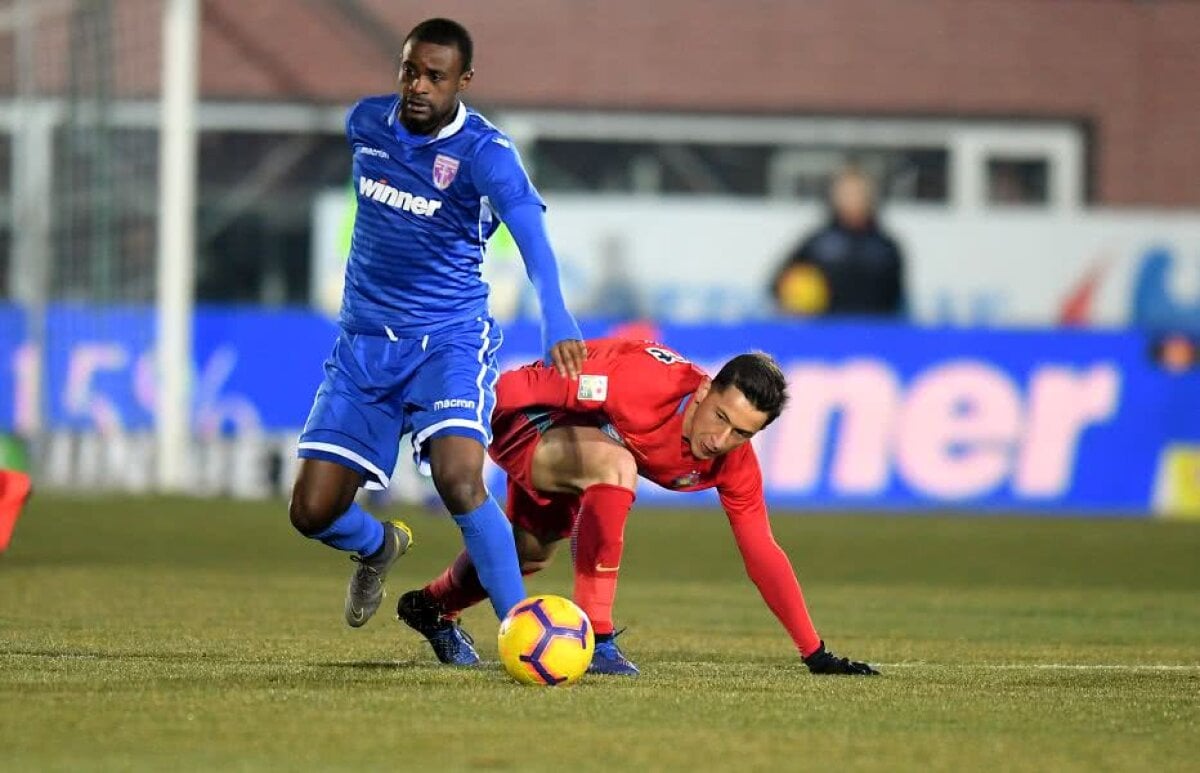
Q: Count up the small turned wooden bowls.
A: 0